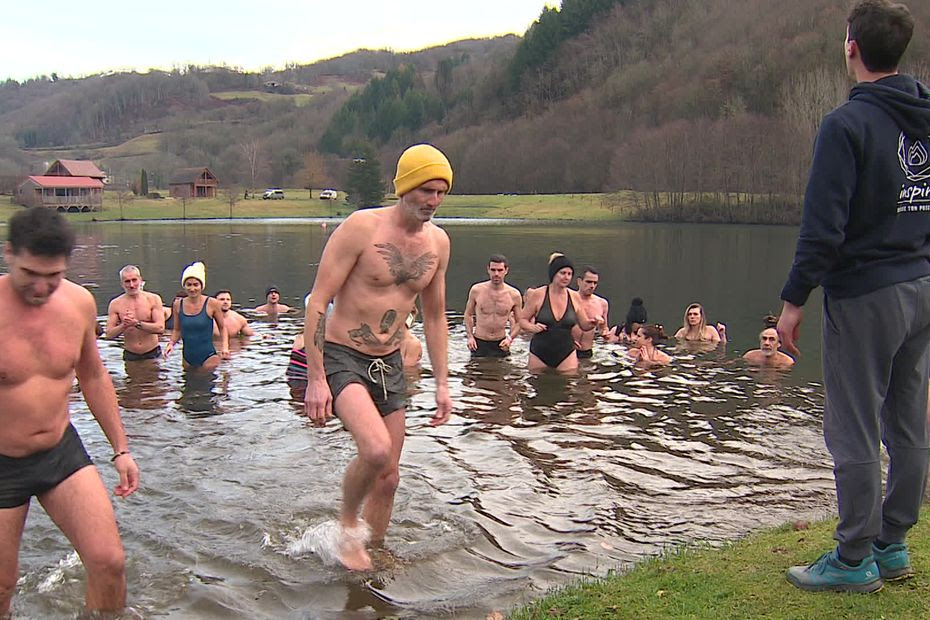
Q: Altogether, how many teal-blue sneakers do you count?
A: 2